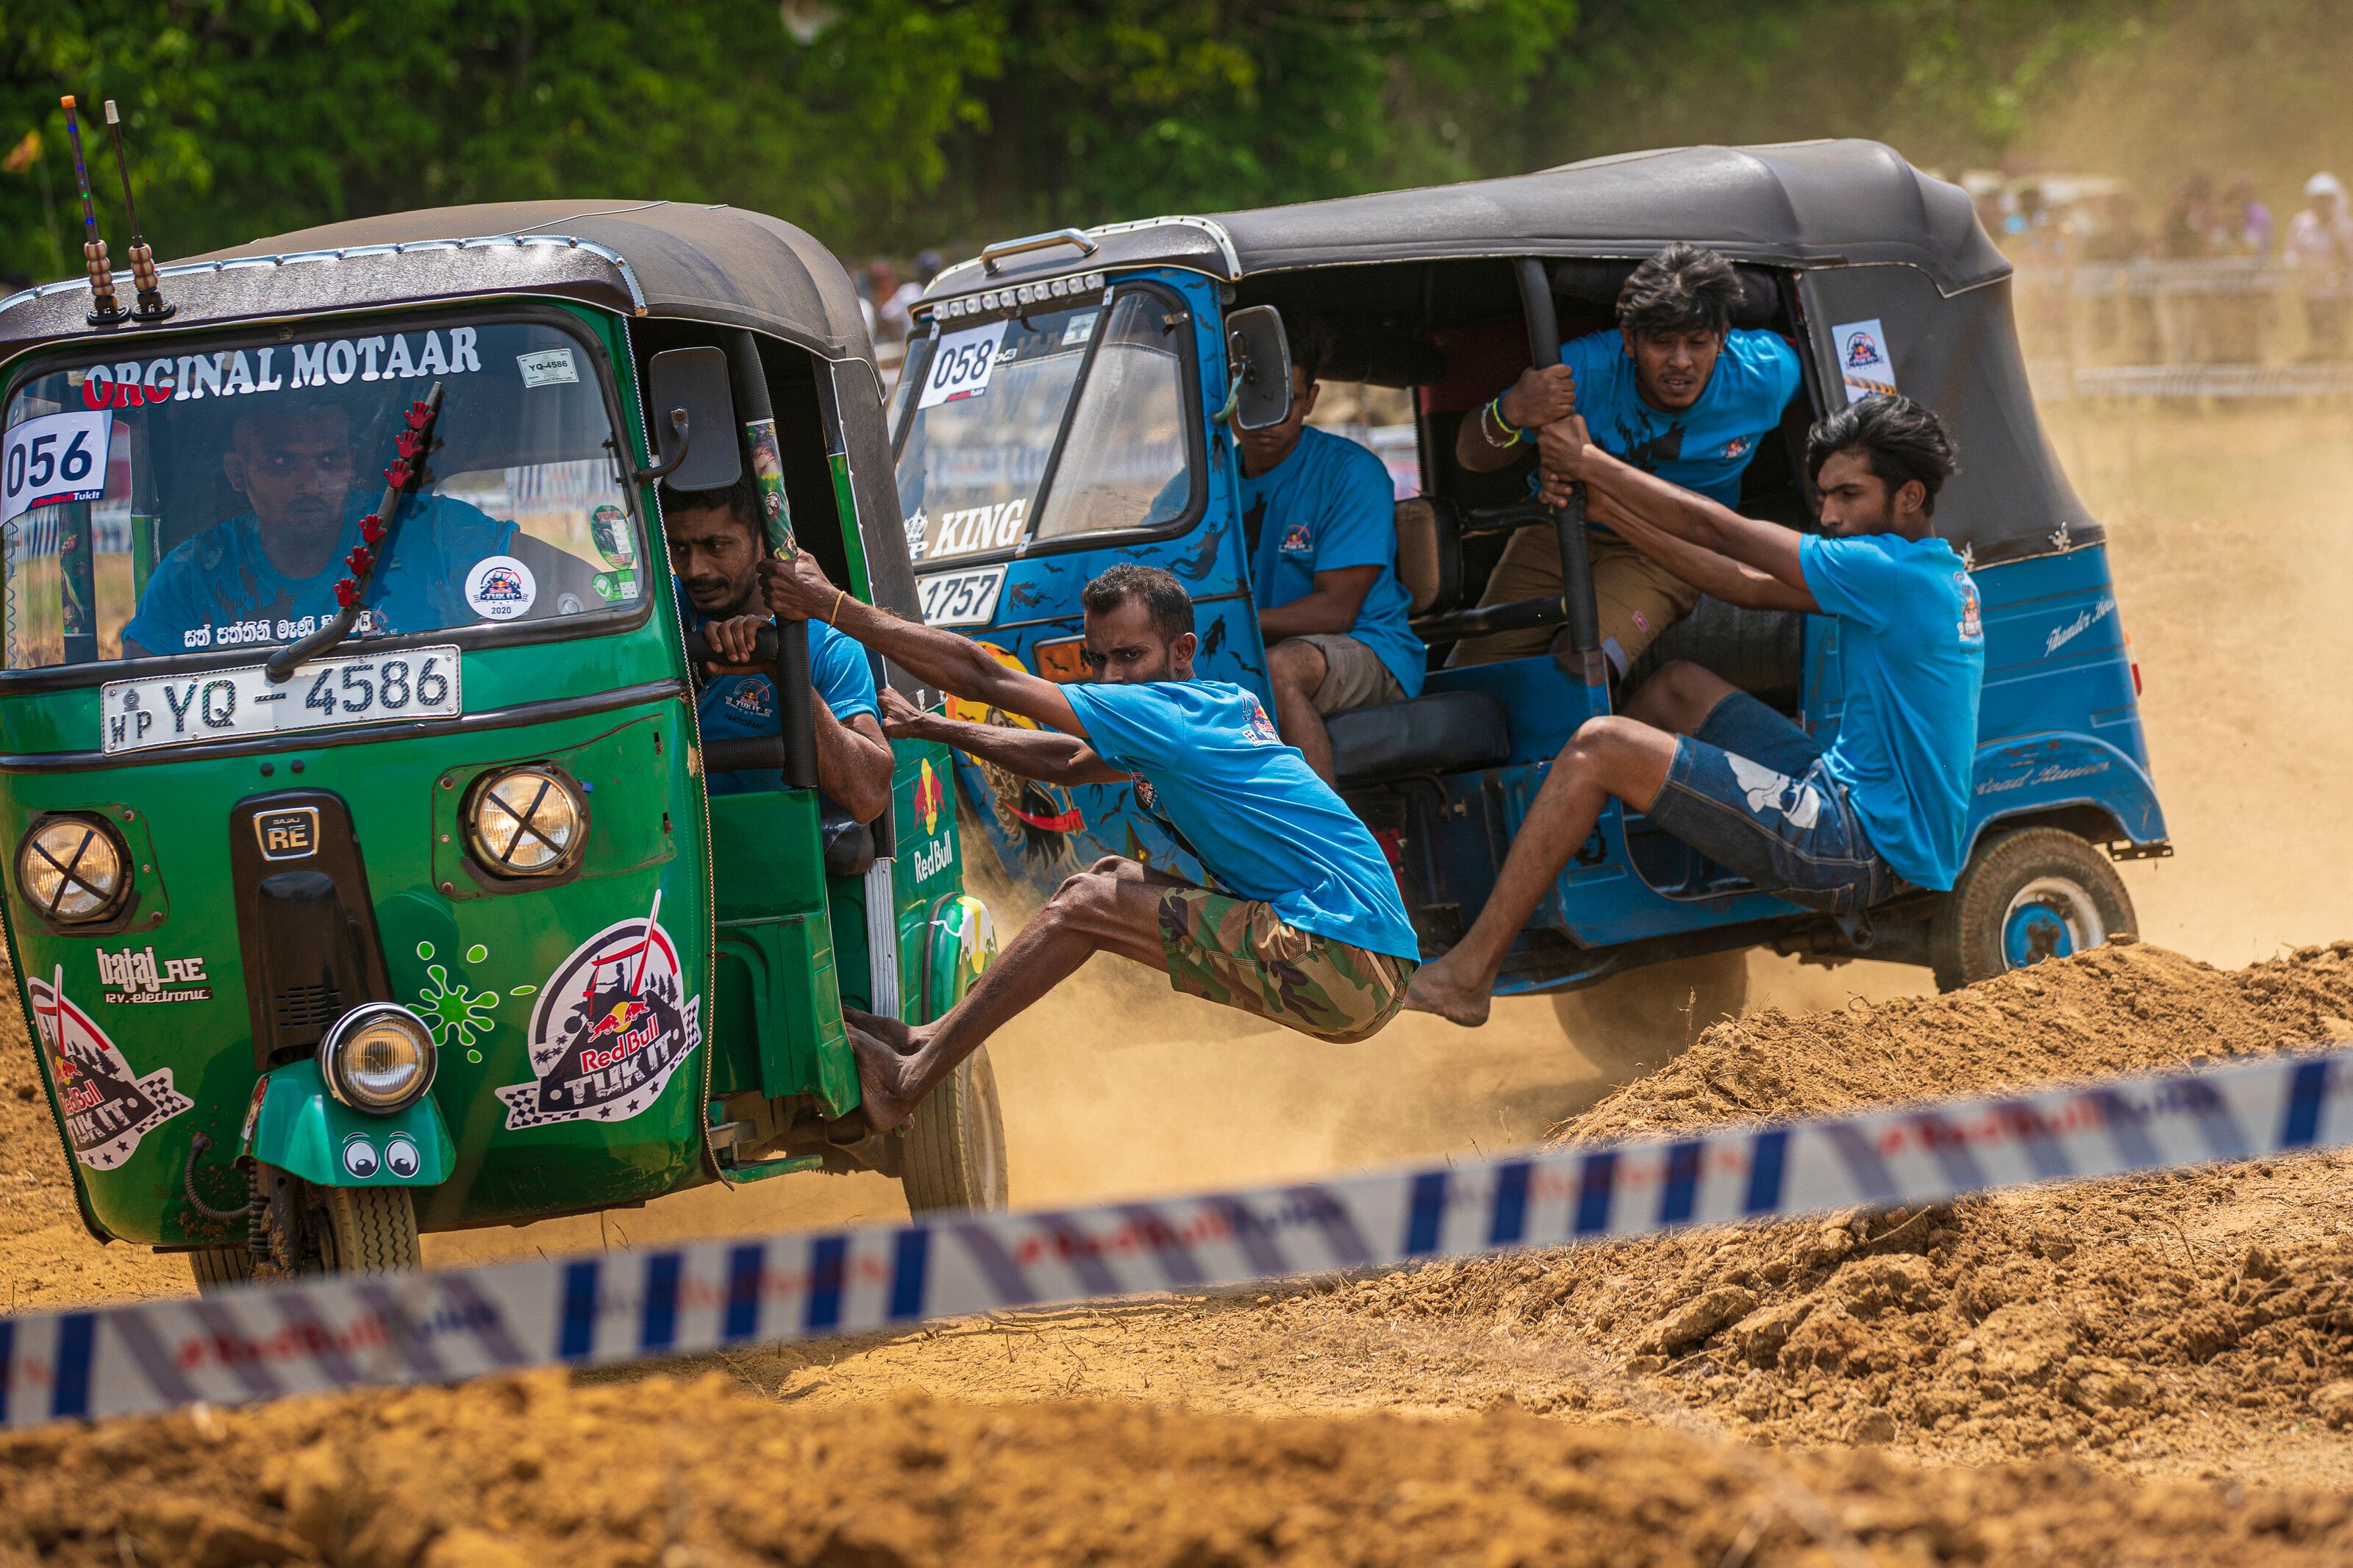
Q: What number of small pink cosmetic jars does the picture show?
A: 0